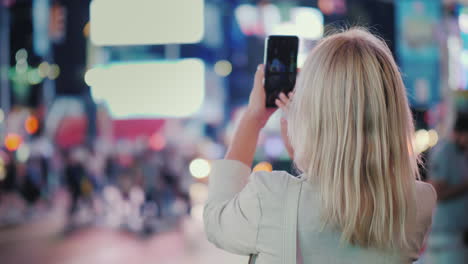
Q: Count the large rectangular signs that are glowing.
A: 2